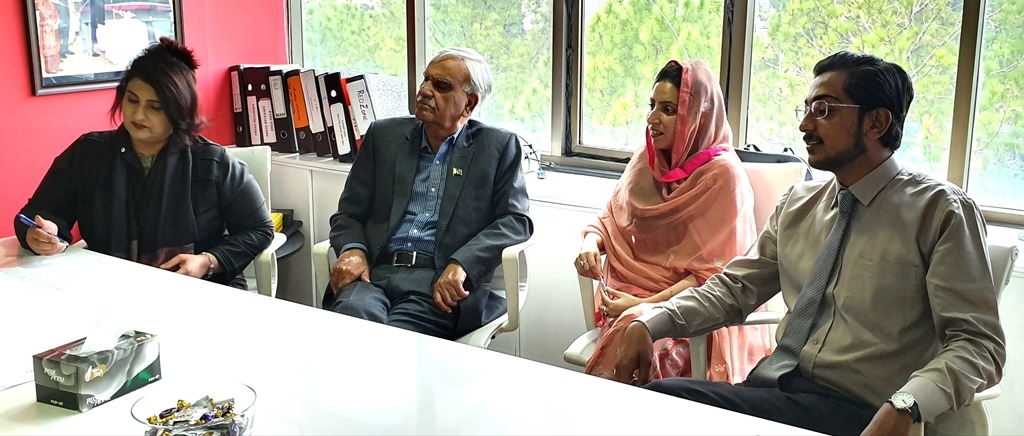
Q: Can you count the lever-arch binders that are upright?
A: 10